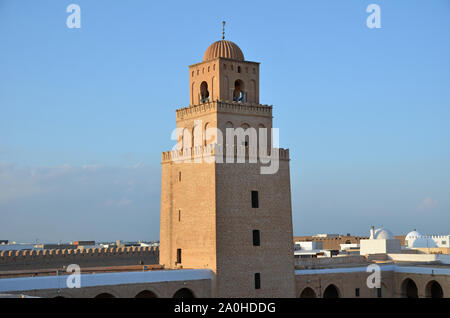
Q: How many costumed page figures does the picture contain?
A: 0